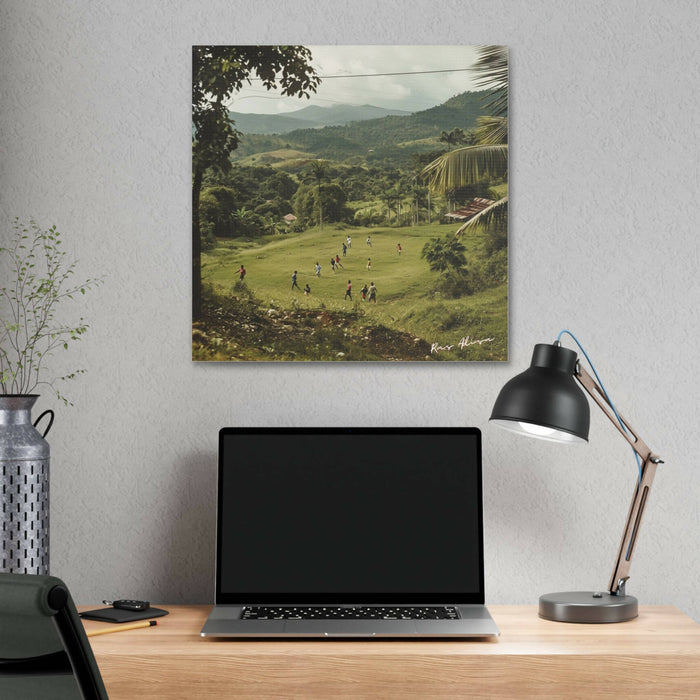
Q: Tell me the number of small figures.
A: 14